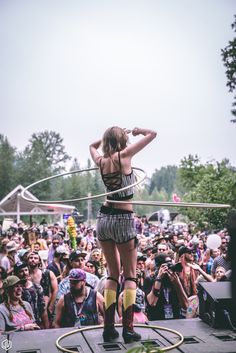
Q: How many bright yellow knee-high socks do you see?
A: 2